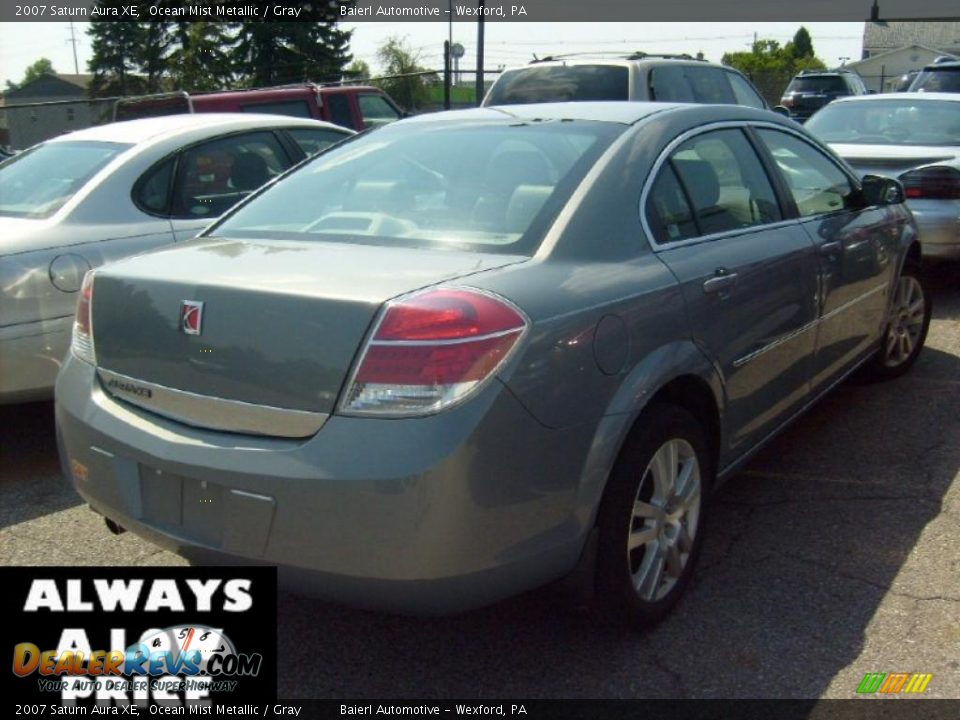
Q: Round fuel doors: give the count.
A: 2